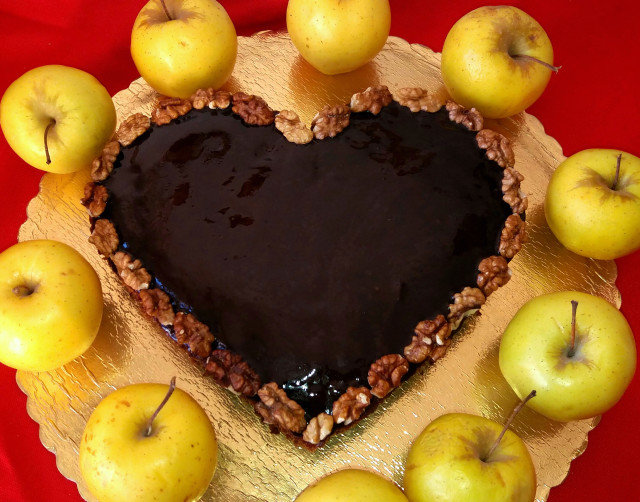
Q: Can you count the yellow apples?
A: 10